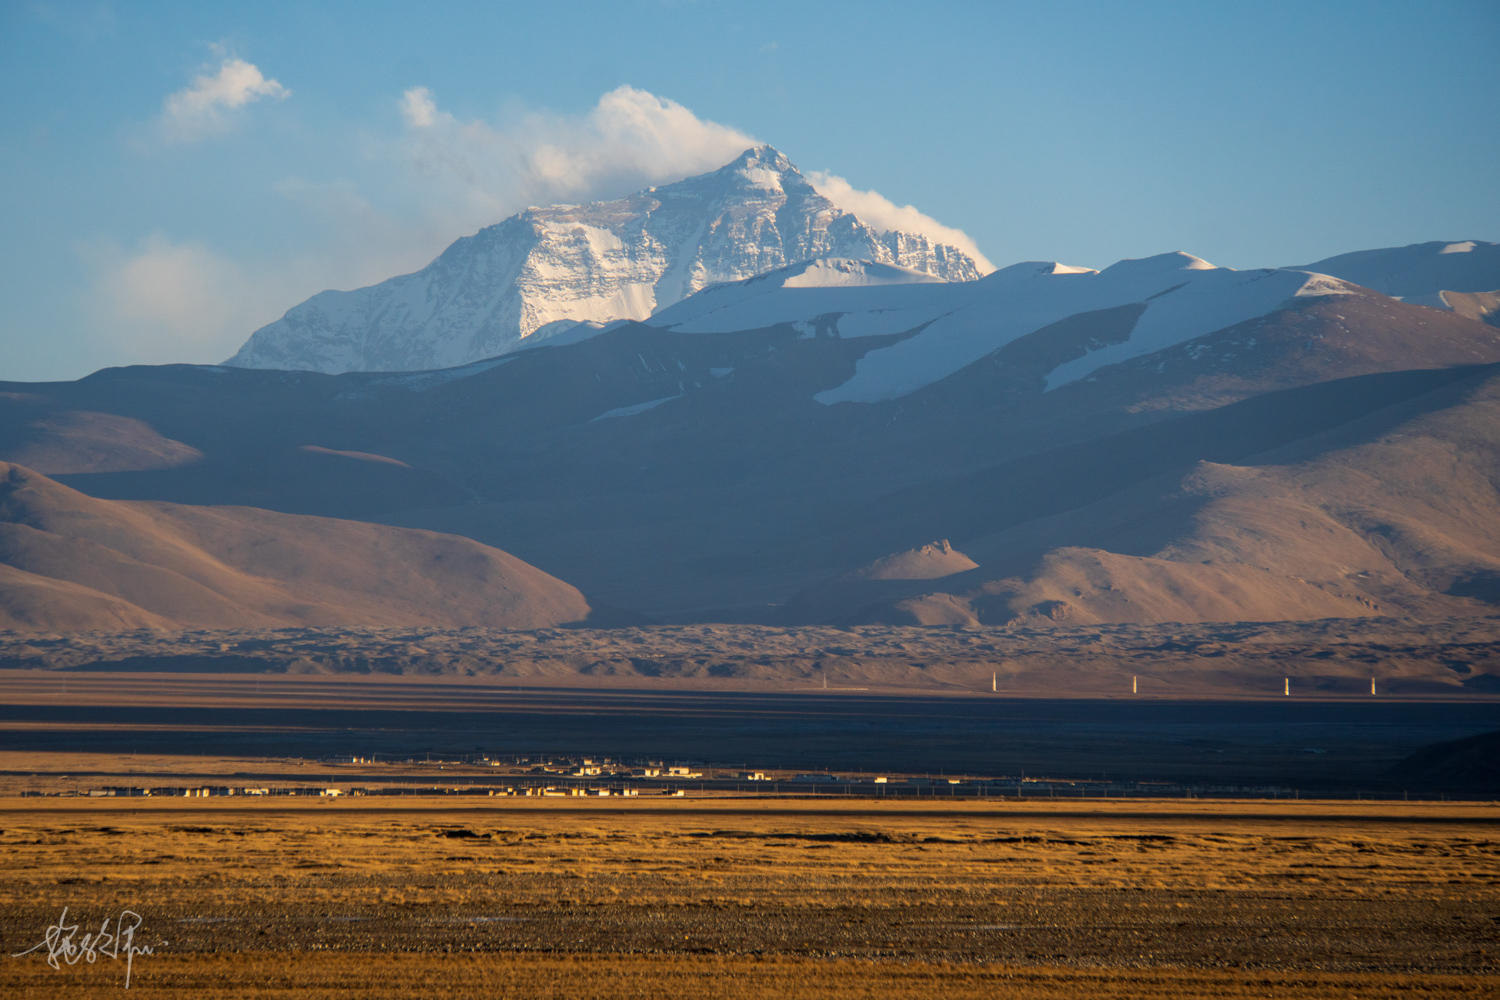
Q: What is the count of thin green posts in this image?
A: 0